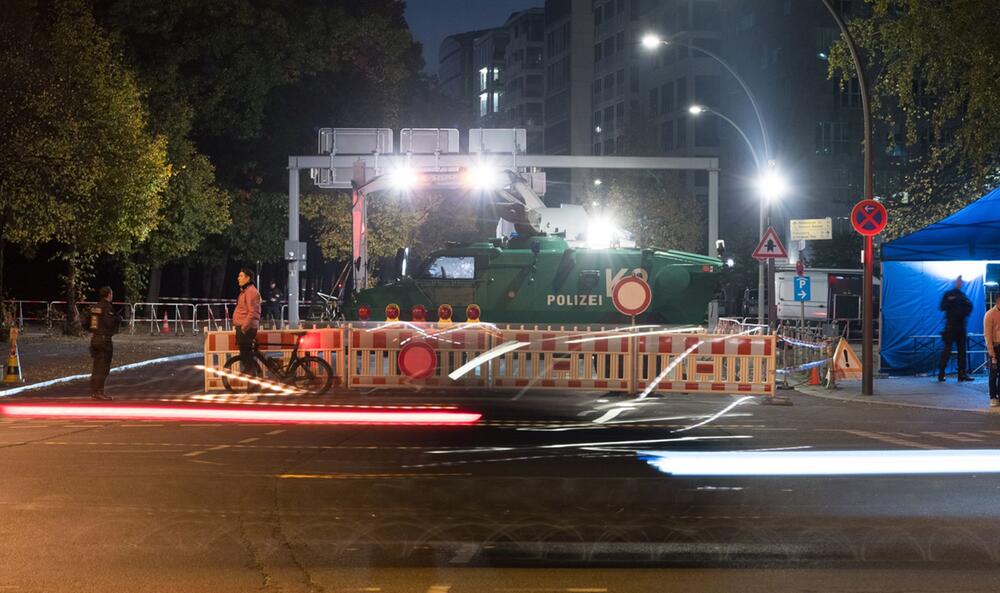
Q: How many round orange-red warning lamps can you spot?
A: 5